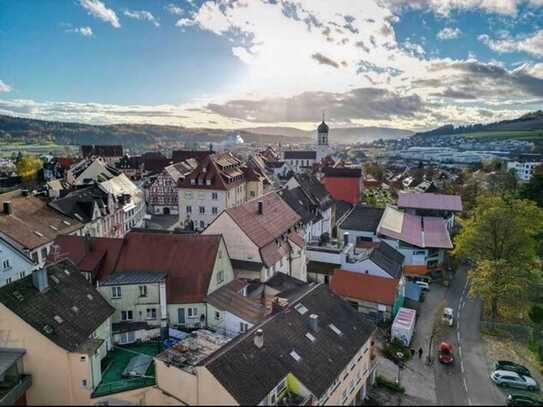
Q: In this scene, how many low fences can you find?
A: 1